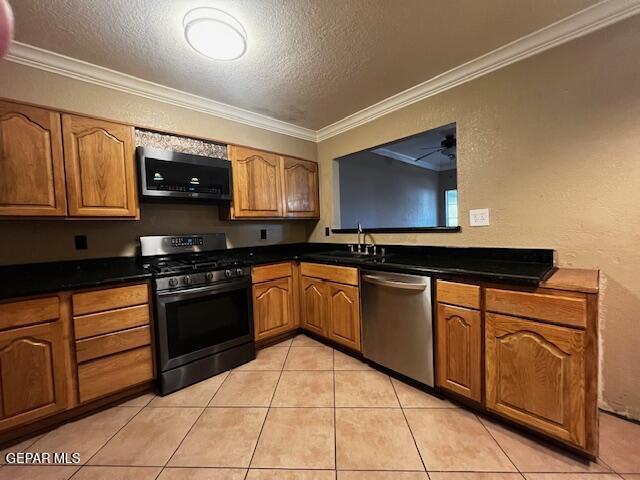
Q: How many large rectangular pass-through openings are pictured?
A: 1